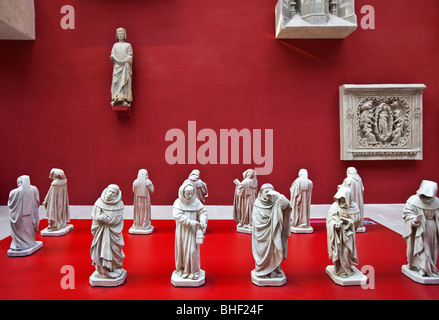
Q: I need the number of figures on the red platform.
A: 12